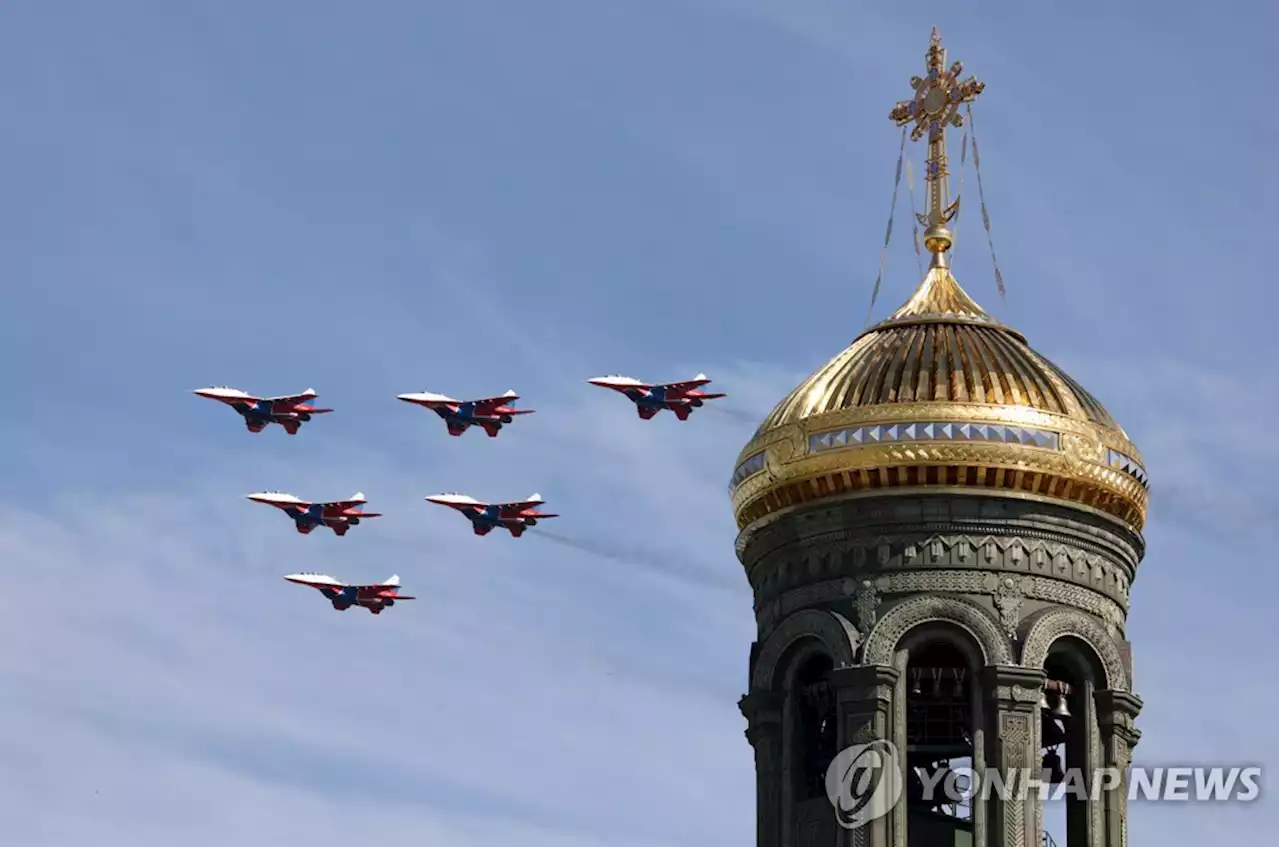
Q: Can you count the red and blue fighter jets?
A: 6